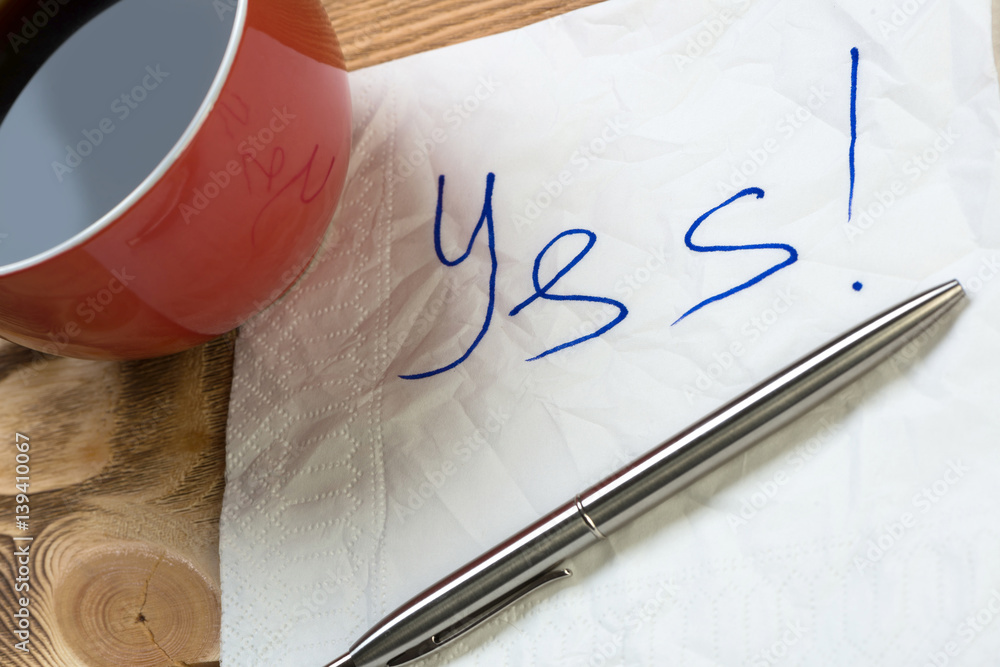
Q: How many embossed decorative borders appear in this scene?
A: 2